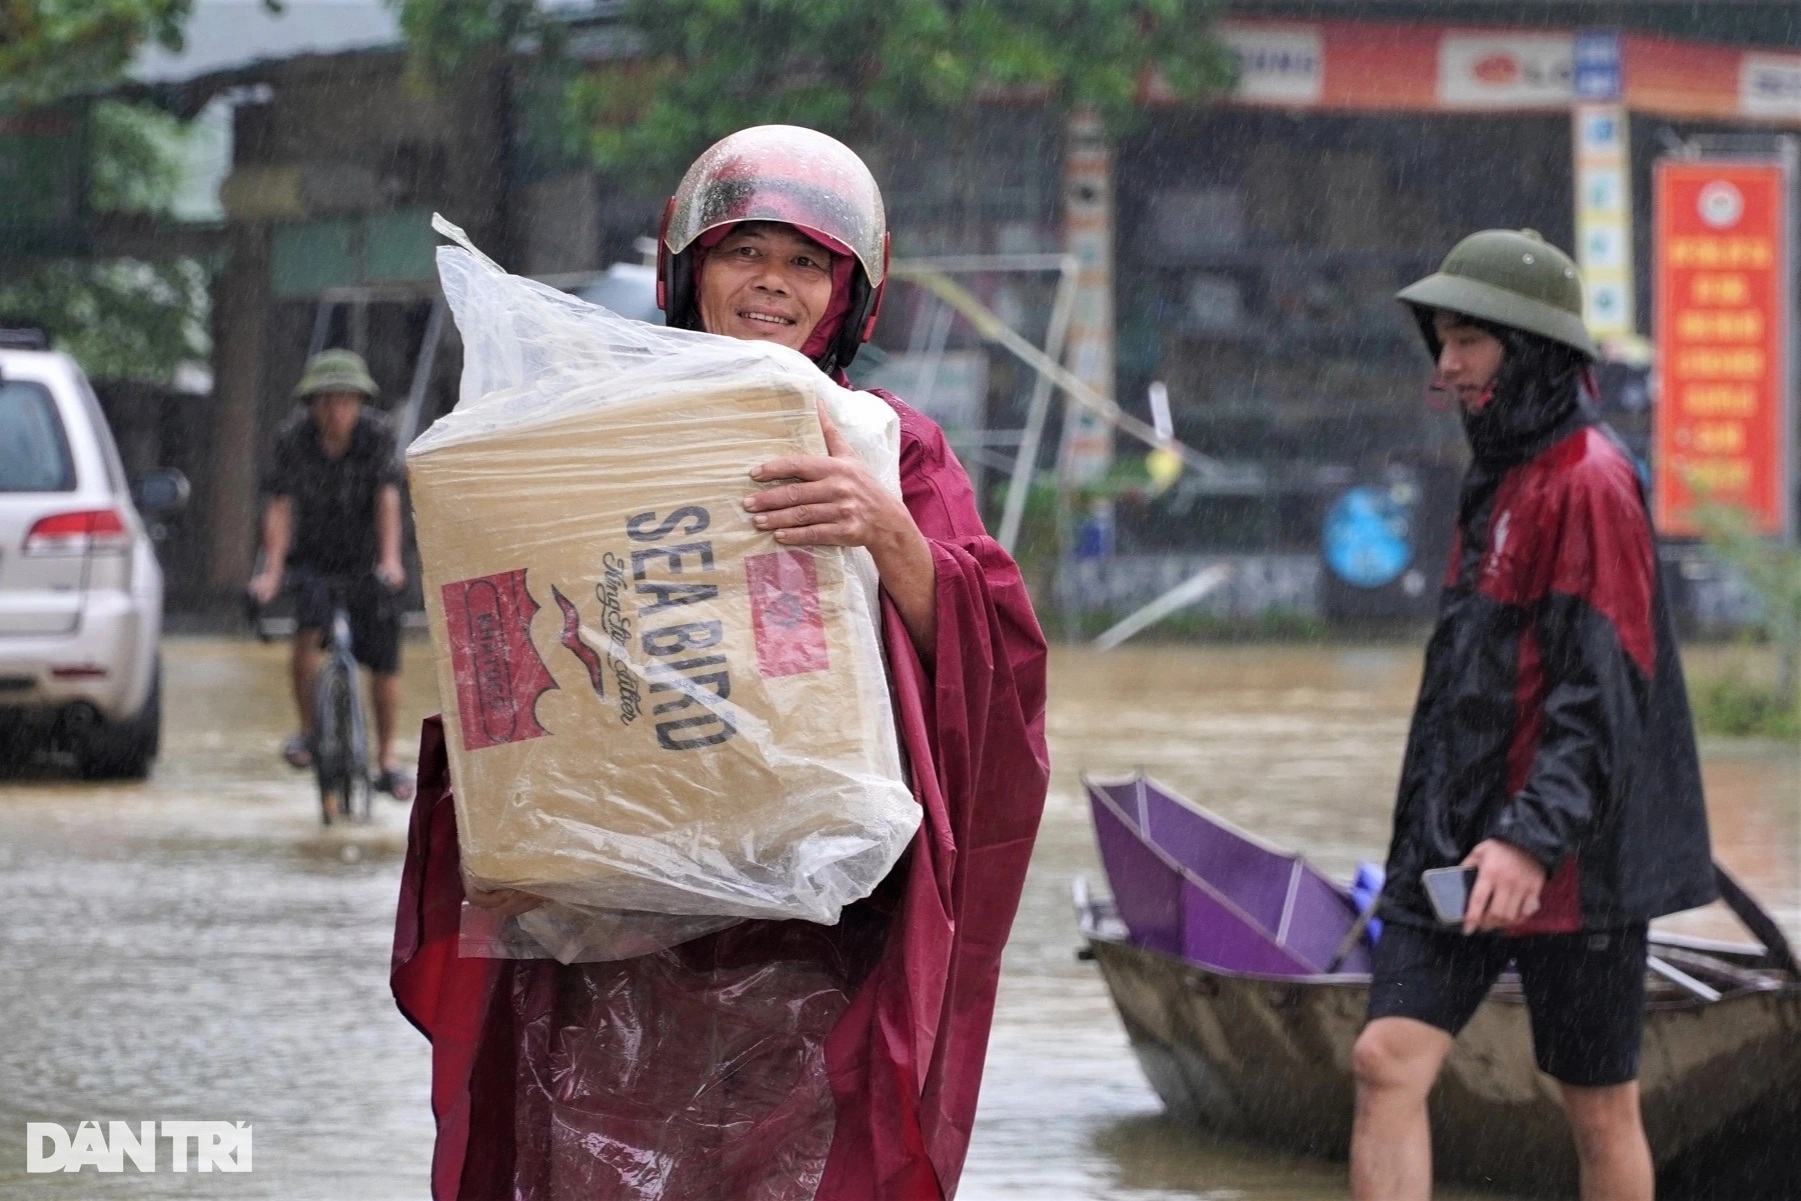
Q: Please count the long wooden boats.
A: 1